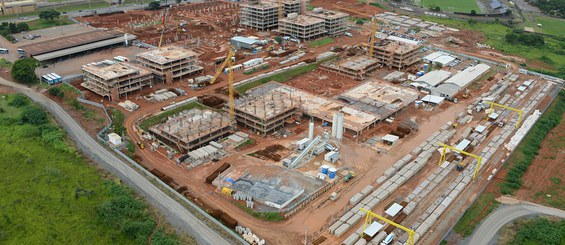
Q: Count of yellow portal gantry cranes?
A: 3